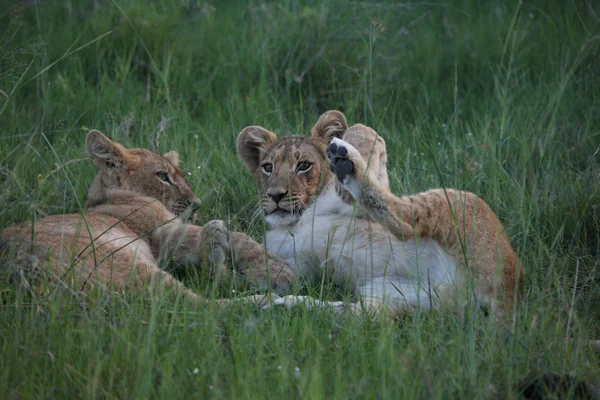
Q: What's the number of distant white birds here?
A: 0